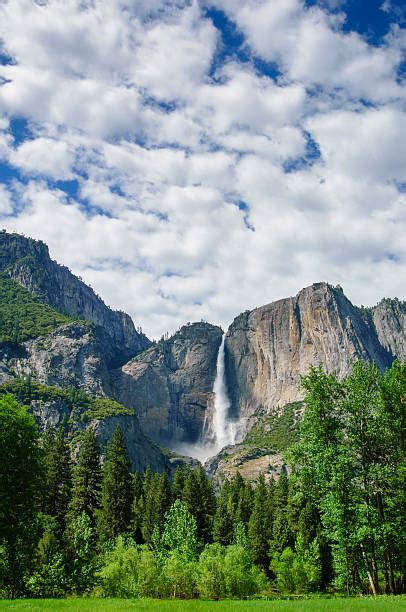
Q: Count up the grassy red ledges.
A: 0